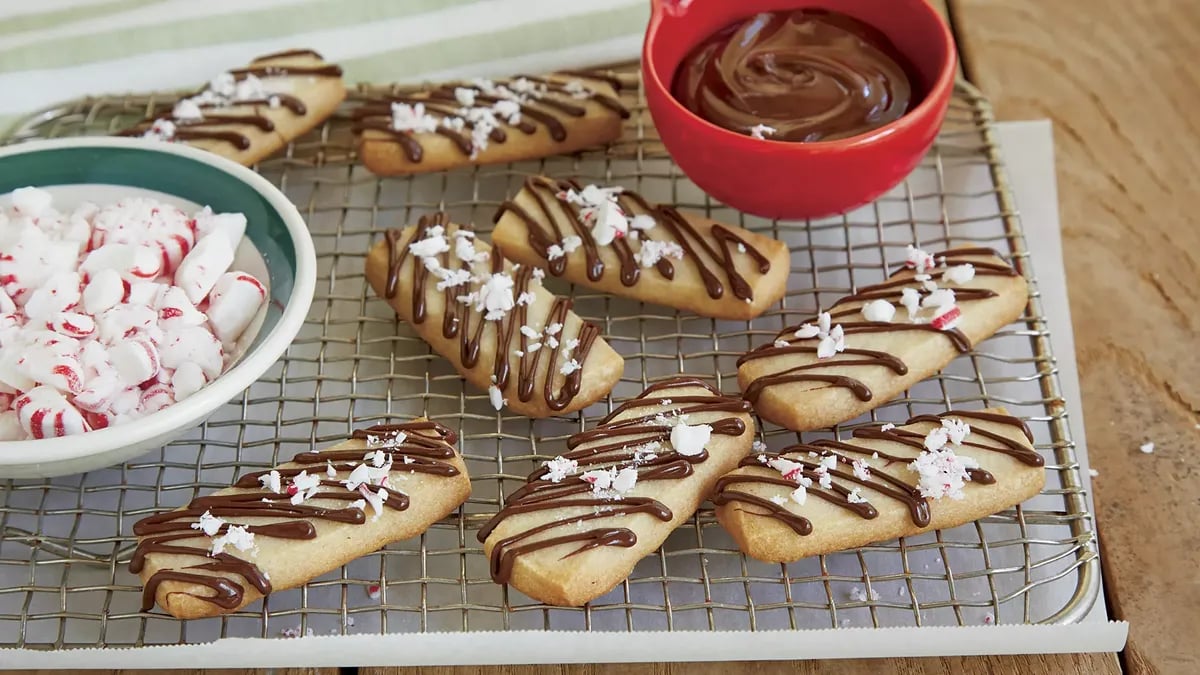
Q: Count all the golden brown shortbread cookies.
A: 8